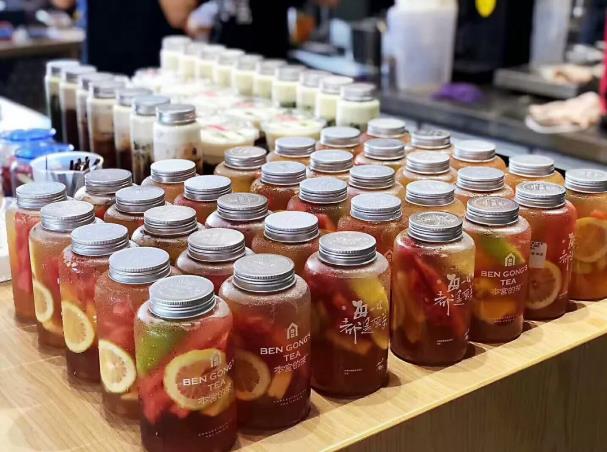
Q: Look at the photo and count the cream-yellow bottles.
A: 10